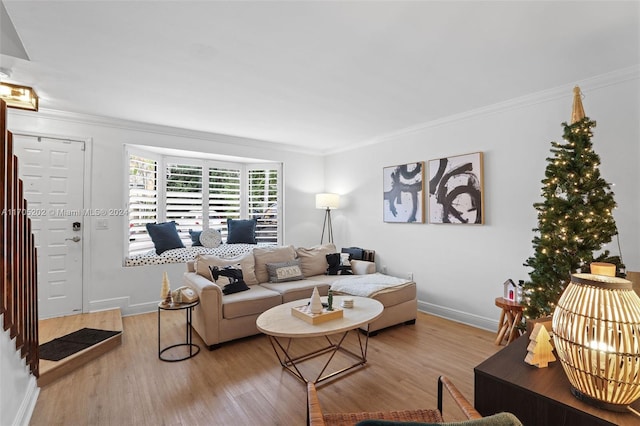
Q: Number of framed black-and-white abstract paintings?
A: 2